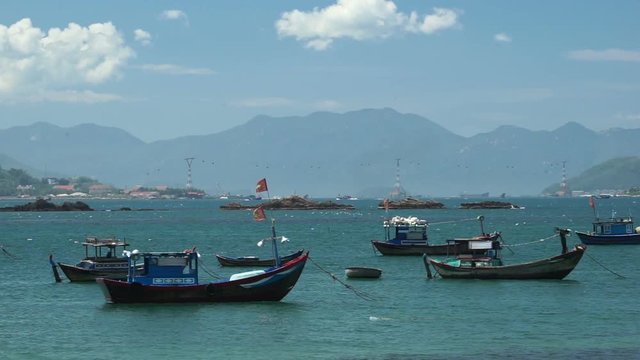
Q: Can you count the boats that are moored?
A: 7